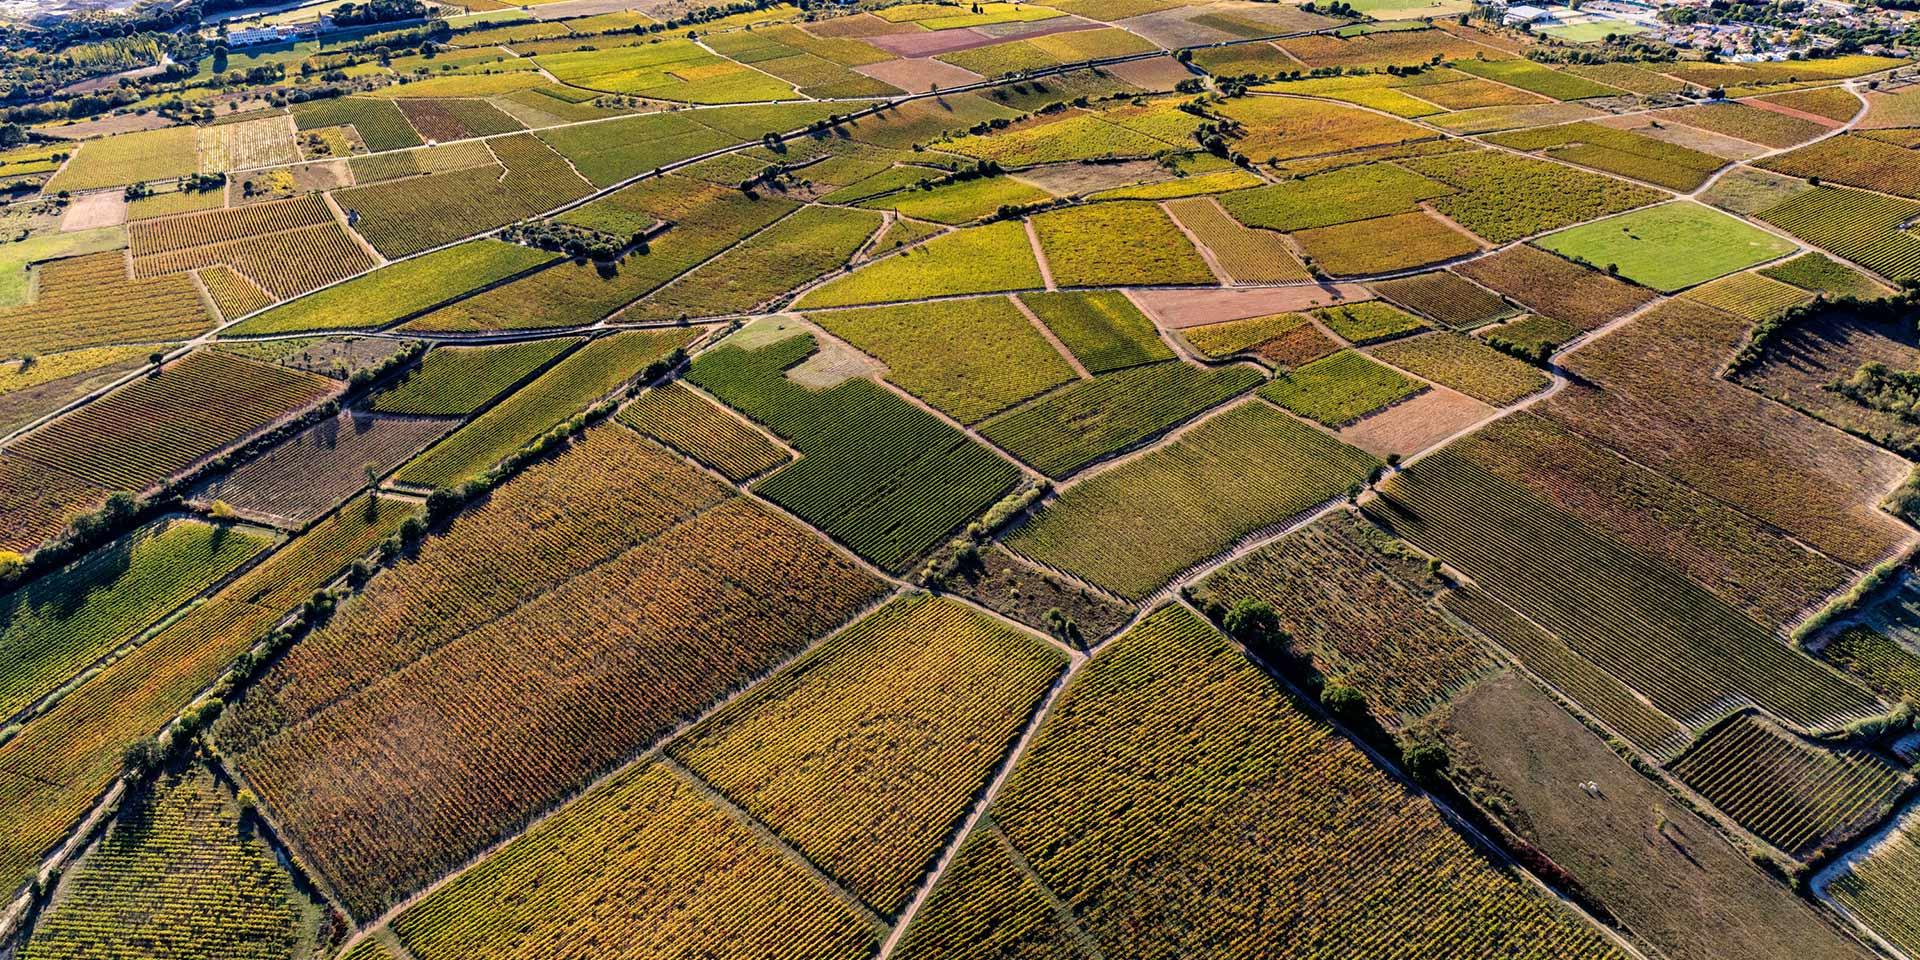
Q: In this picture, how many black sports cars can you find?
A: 0